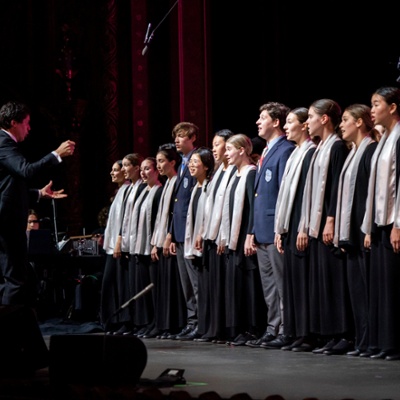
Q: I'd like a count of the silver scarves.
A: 11